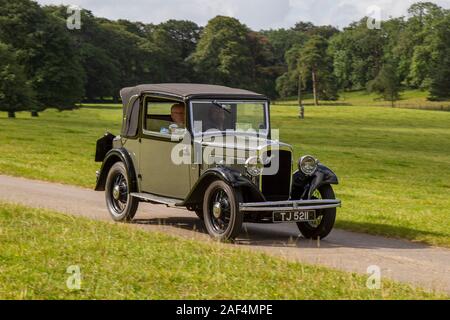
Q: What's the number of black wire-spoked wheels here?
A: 3